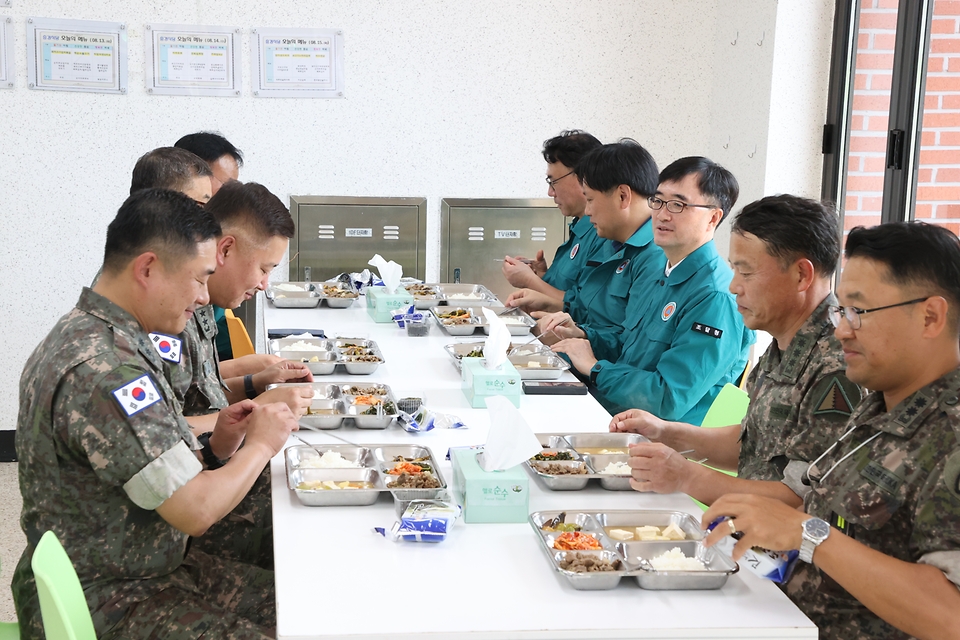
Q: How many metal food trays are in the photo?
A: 9